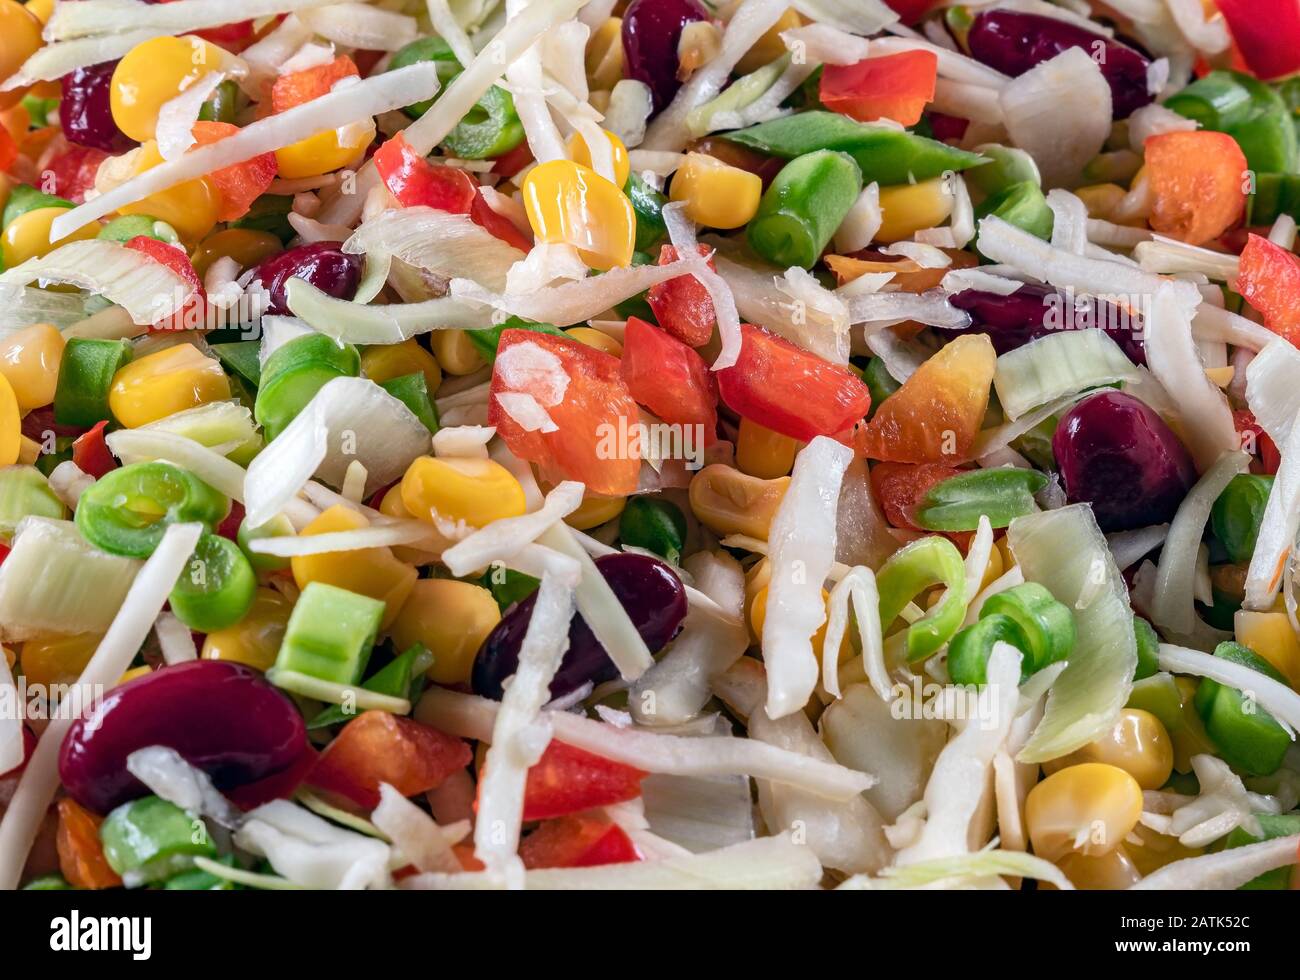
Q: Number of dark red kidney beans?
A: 8